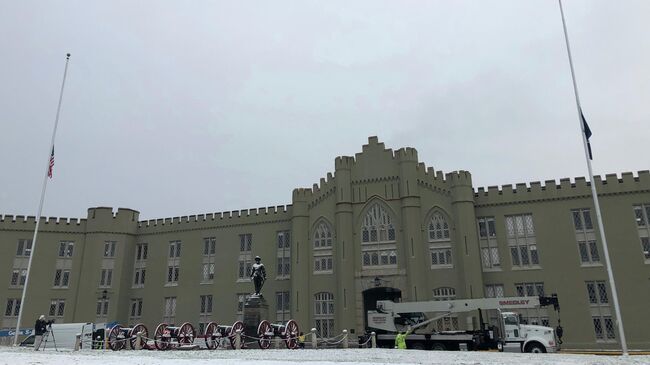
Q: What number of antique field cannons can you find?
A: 4